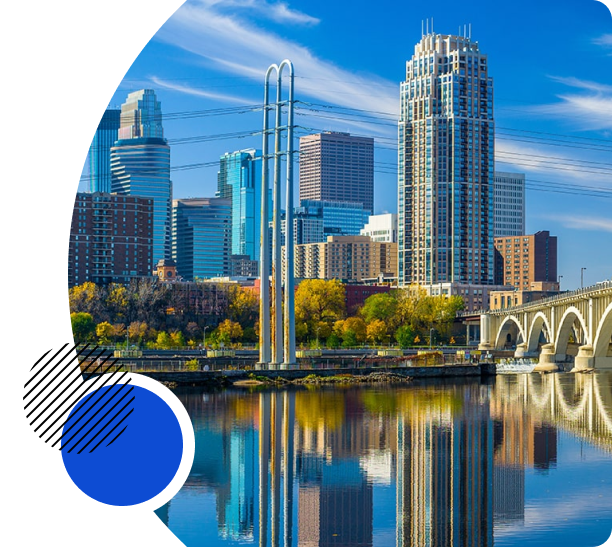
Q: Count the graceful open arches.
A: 4